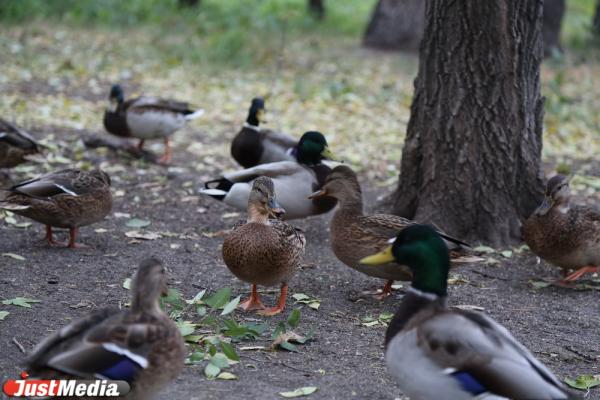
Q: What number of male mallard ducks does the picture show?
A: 4